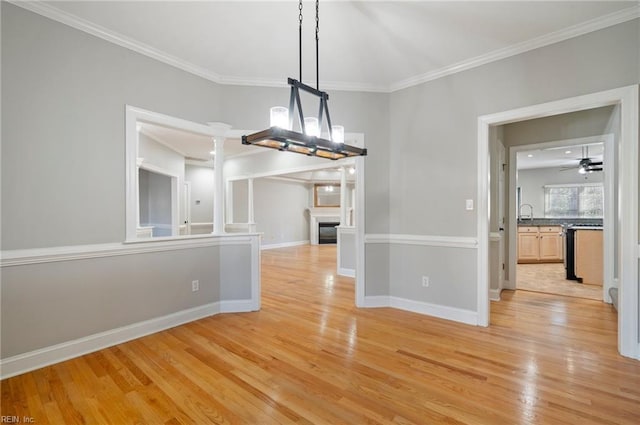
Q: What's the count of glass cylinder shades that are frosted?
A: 3